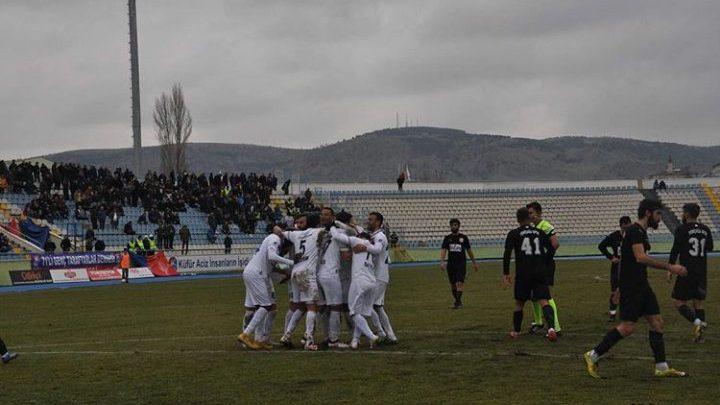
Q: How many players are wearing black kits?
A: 5